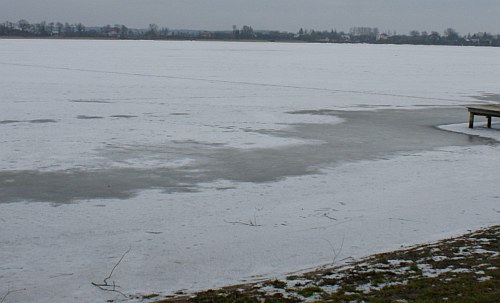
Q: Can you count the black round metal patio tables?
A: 0